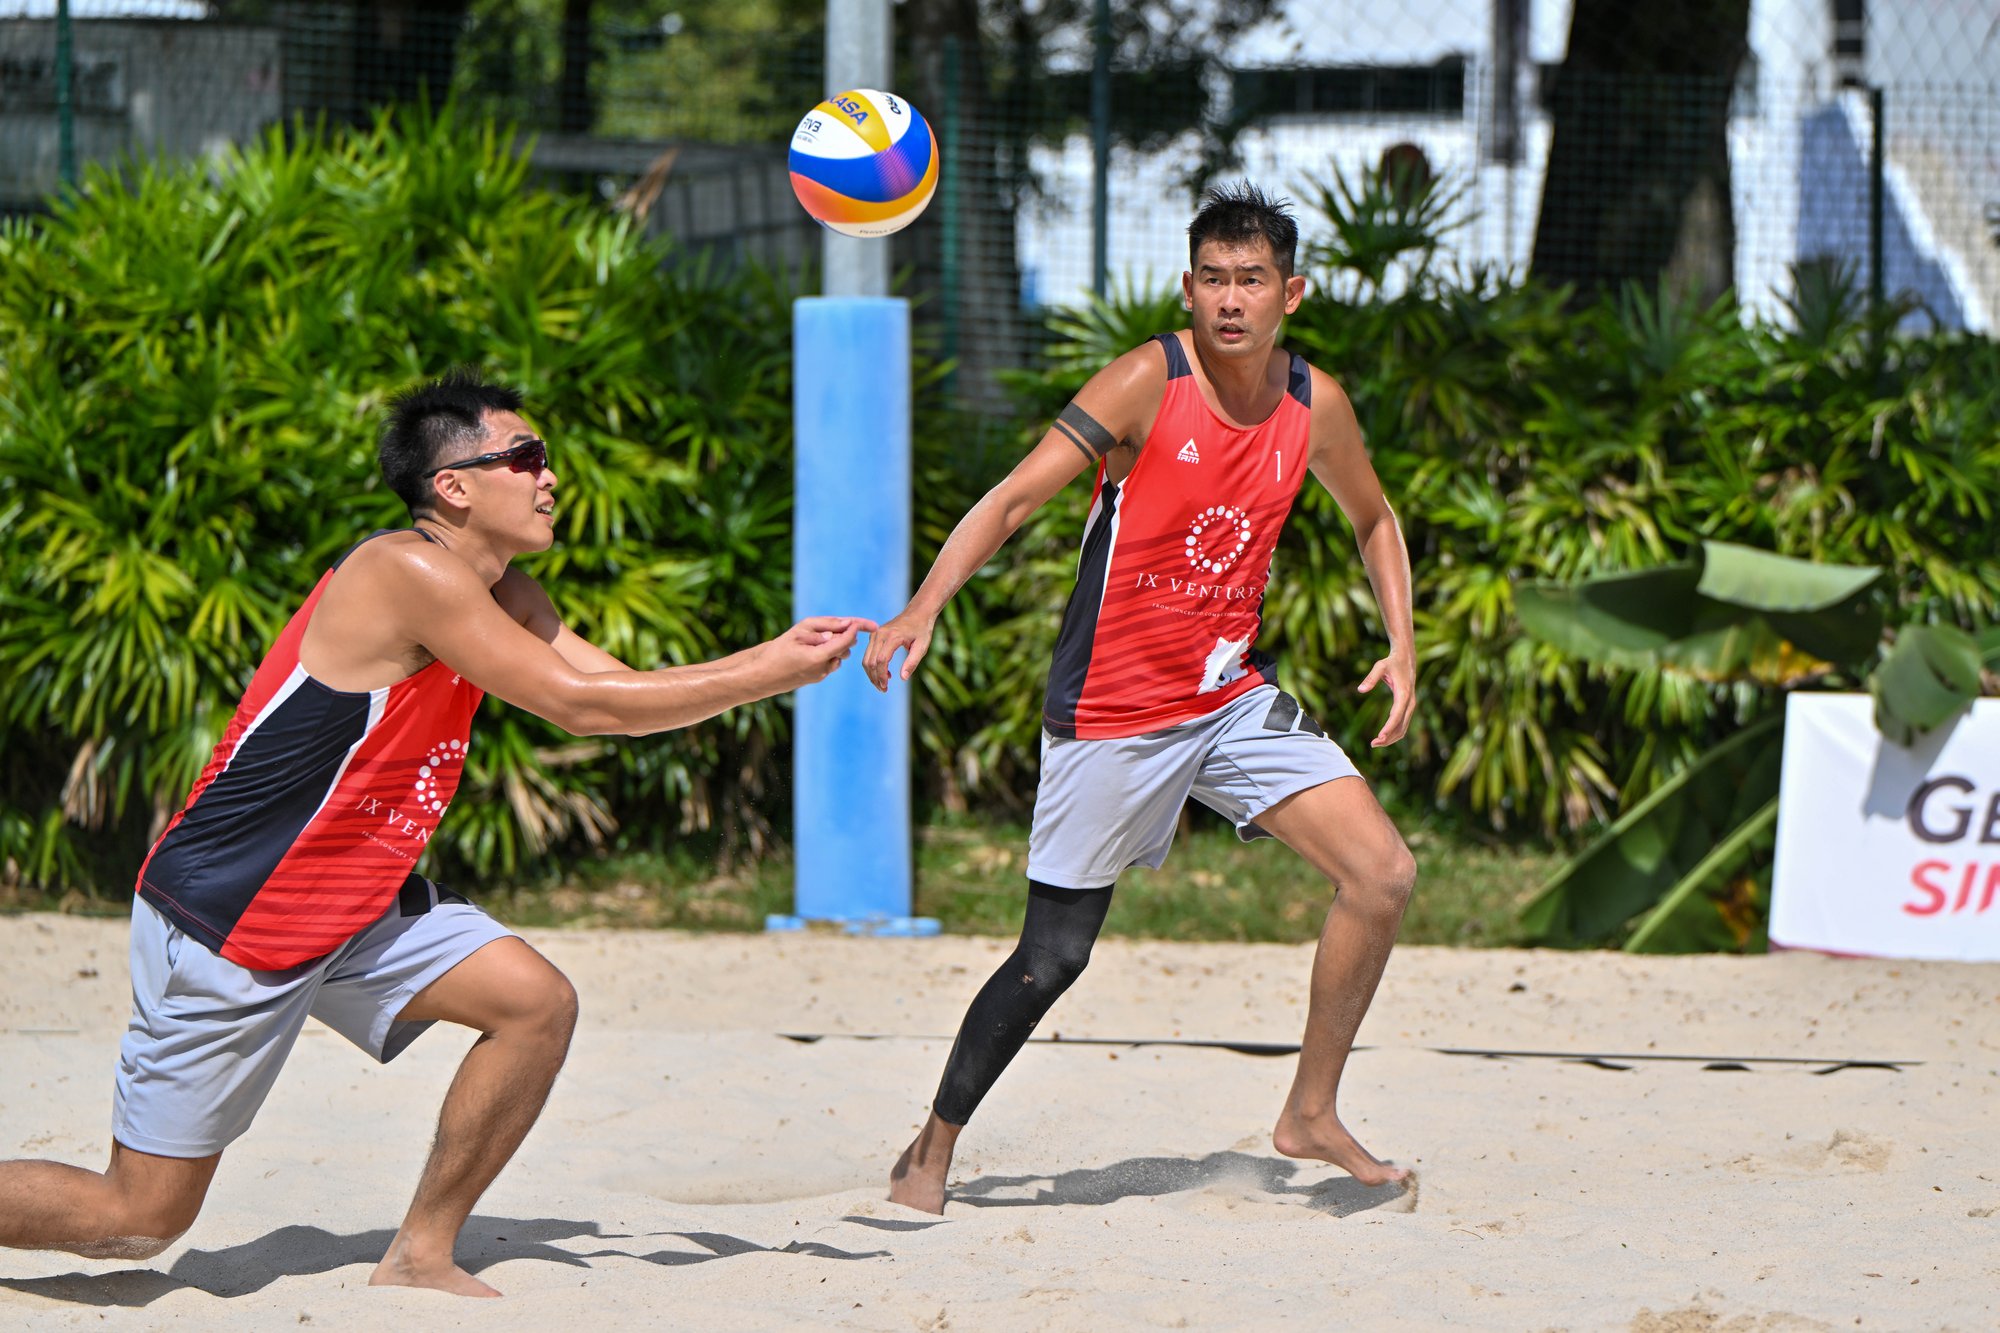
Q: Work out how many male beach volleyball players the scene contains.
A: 2